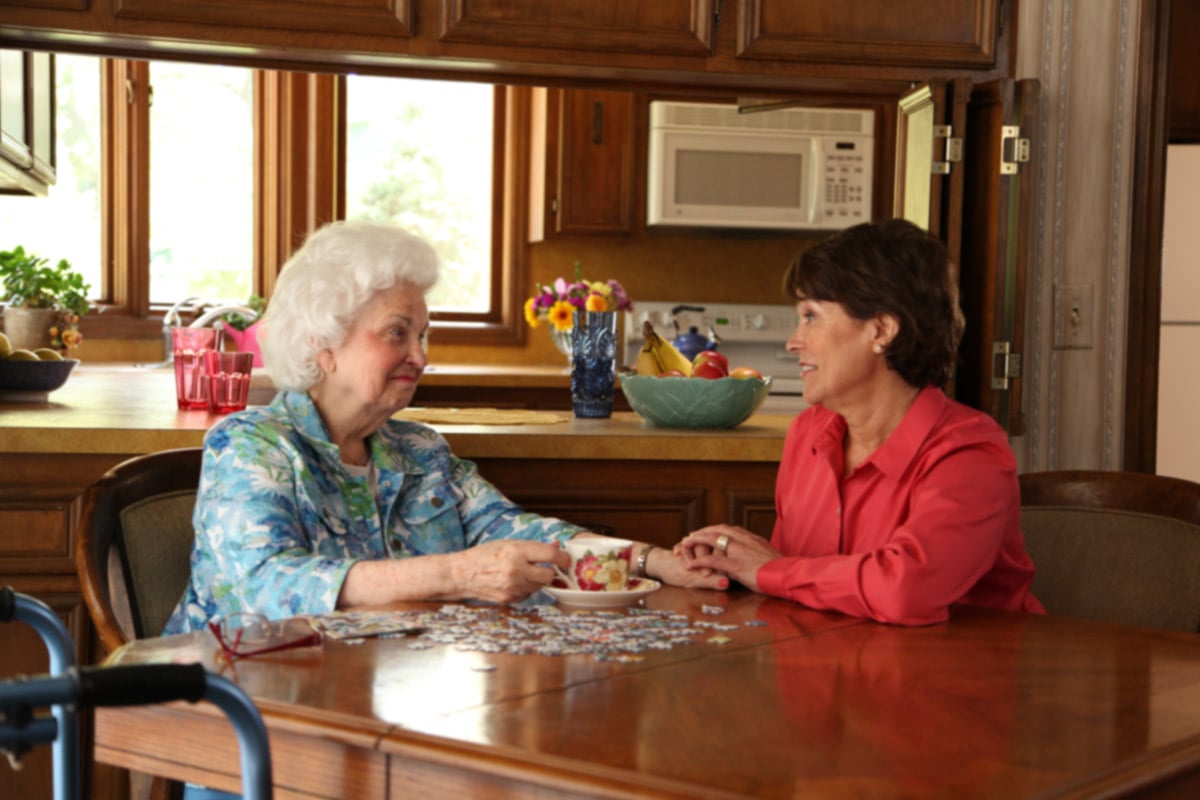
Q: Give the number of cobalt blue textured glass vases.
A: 1